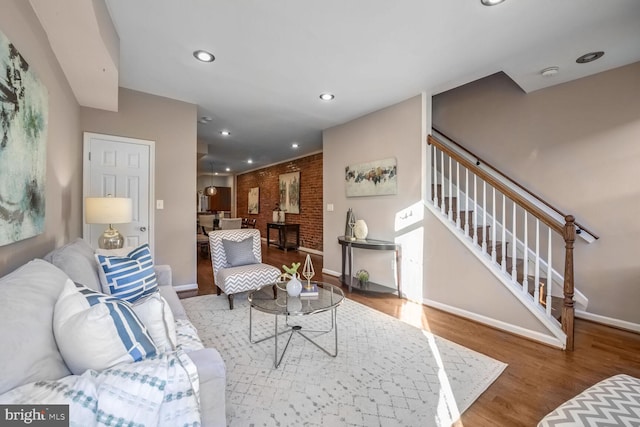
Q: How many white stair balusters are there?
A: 13